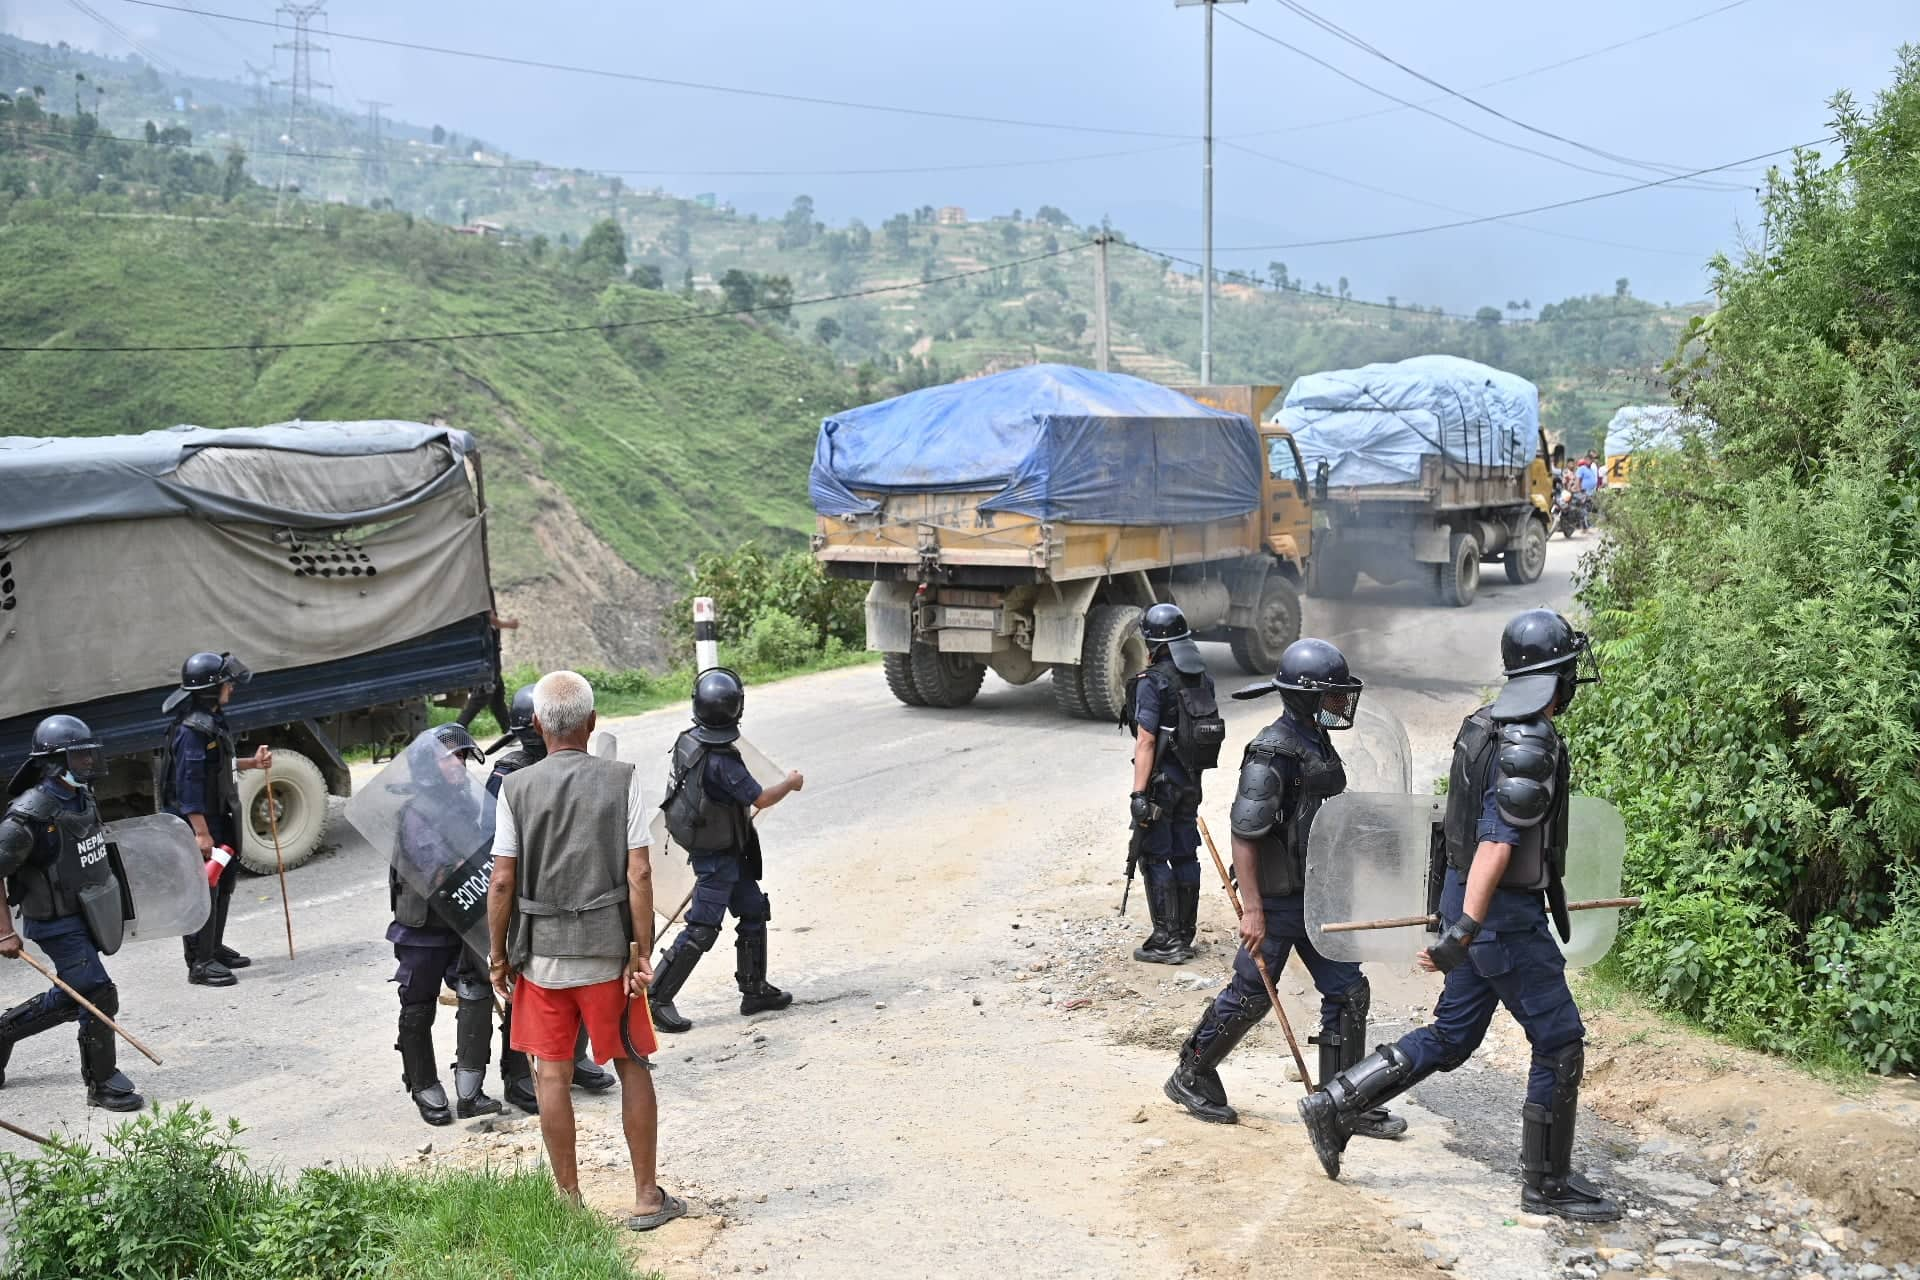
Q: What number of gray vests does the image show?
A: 1